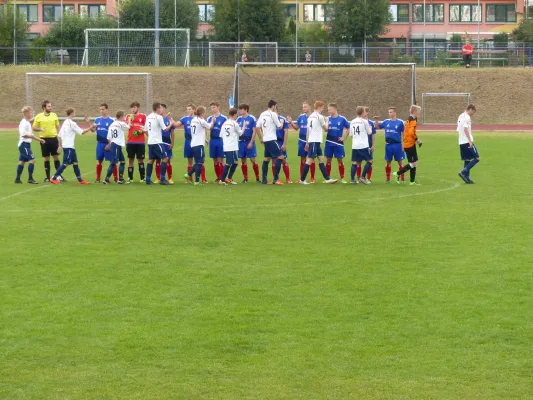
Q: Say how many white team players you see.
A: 10